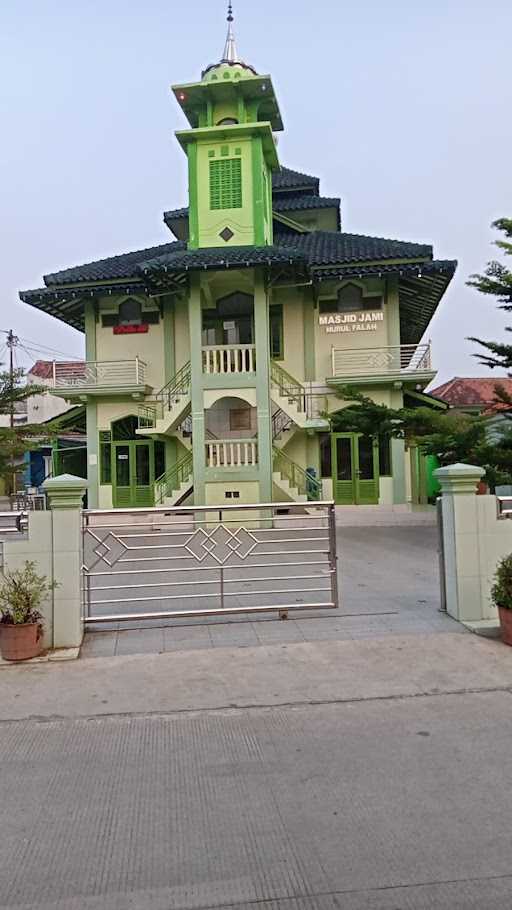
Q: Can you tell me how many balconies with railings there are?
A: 4